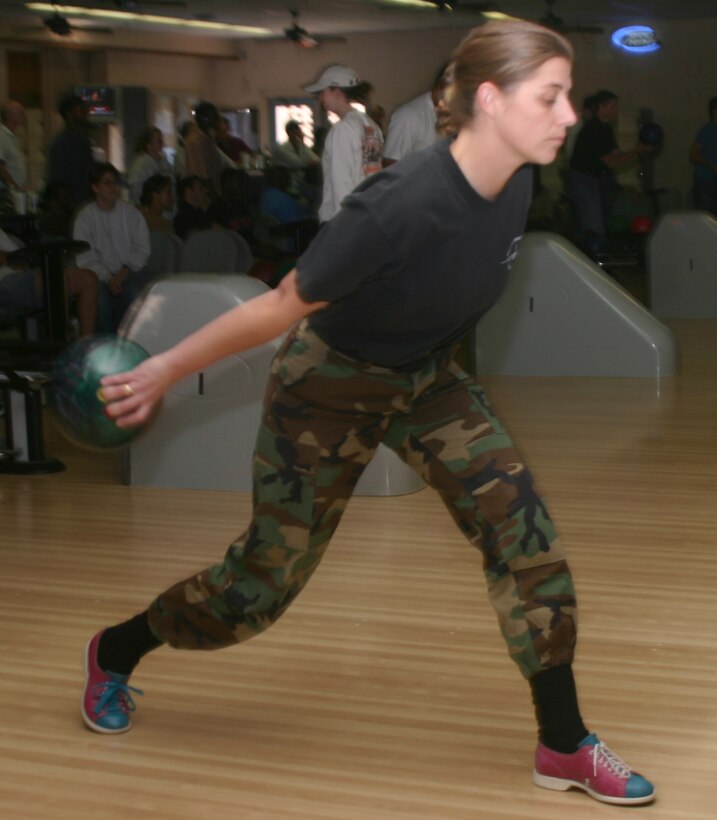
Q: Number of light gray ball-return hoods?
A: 3